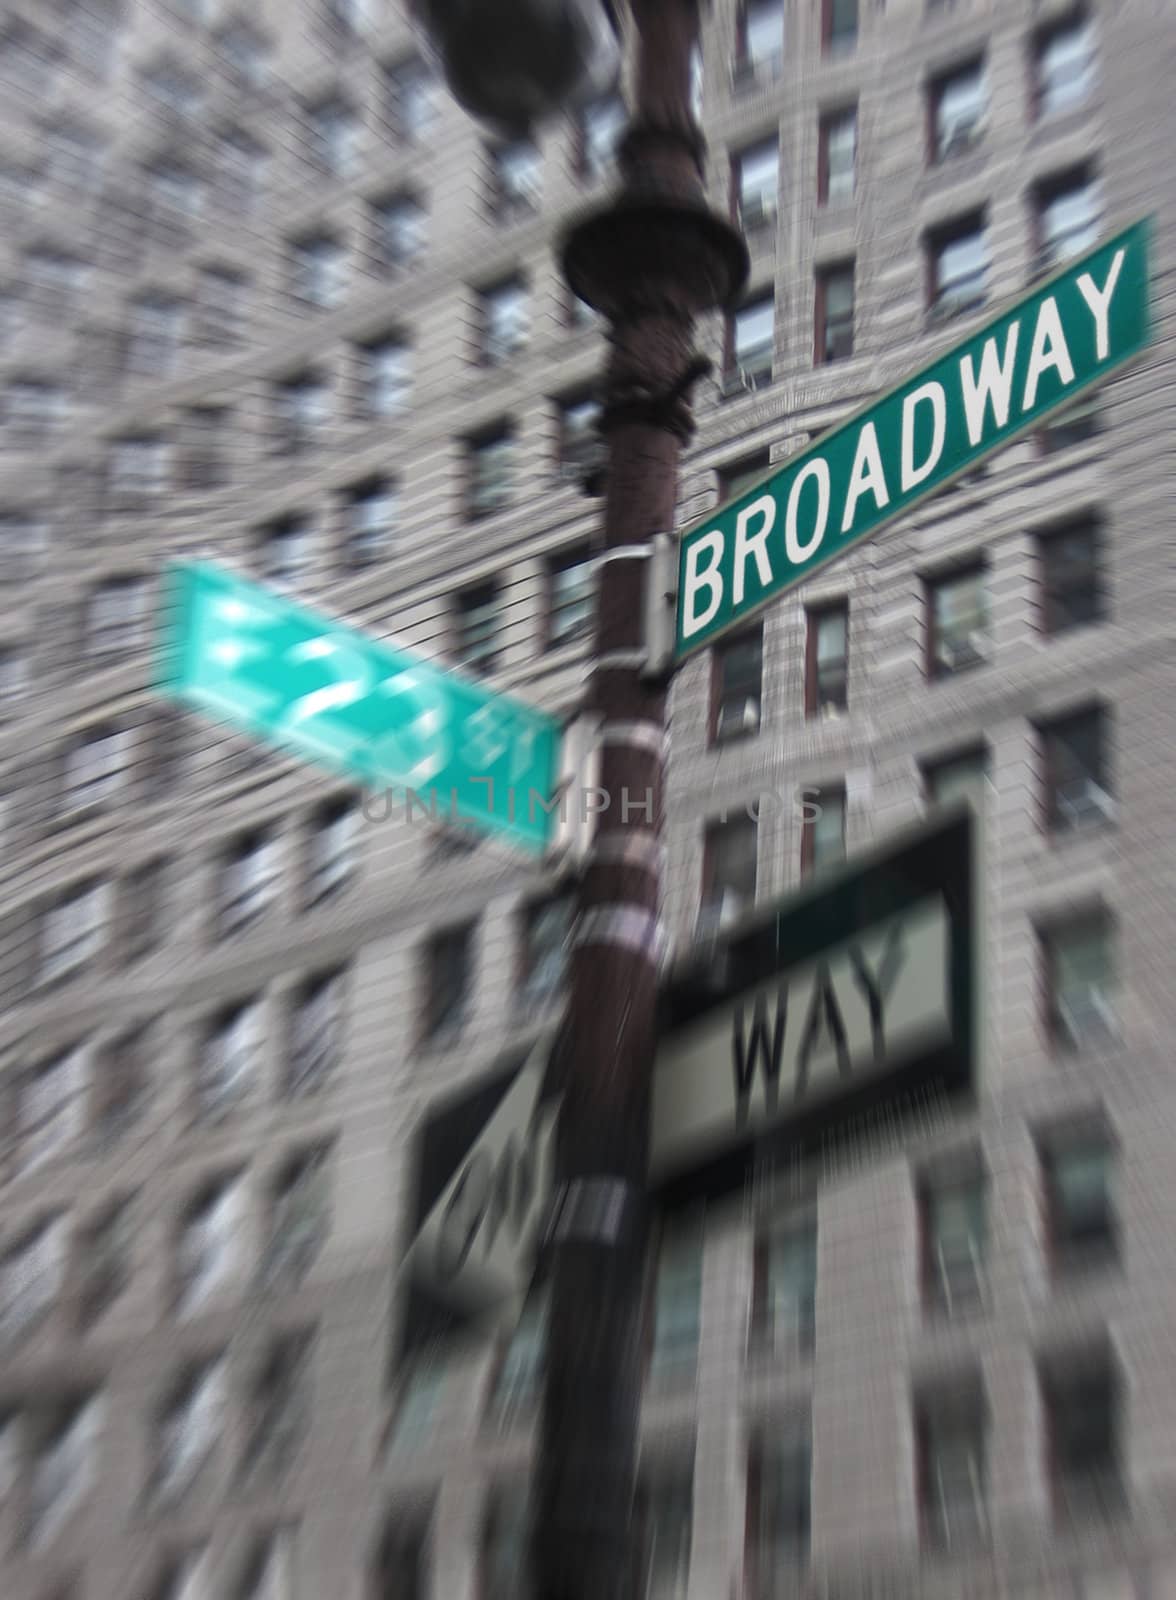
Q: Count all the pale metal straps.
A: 6